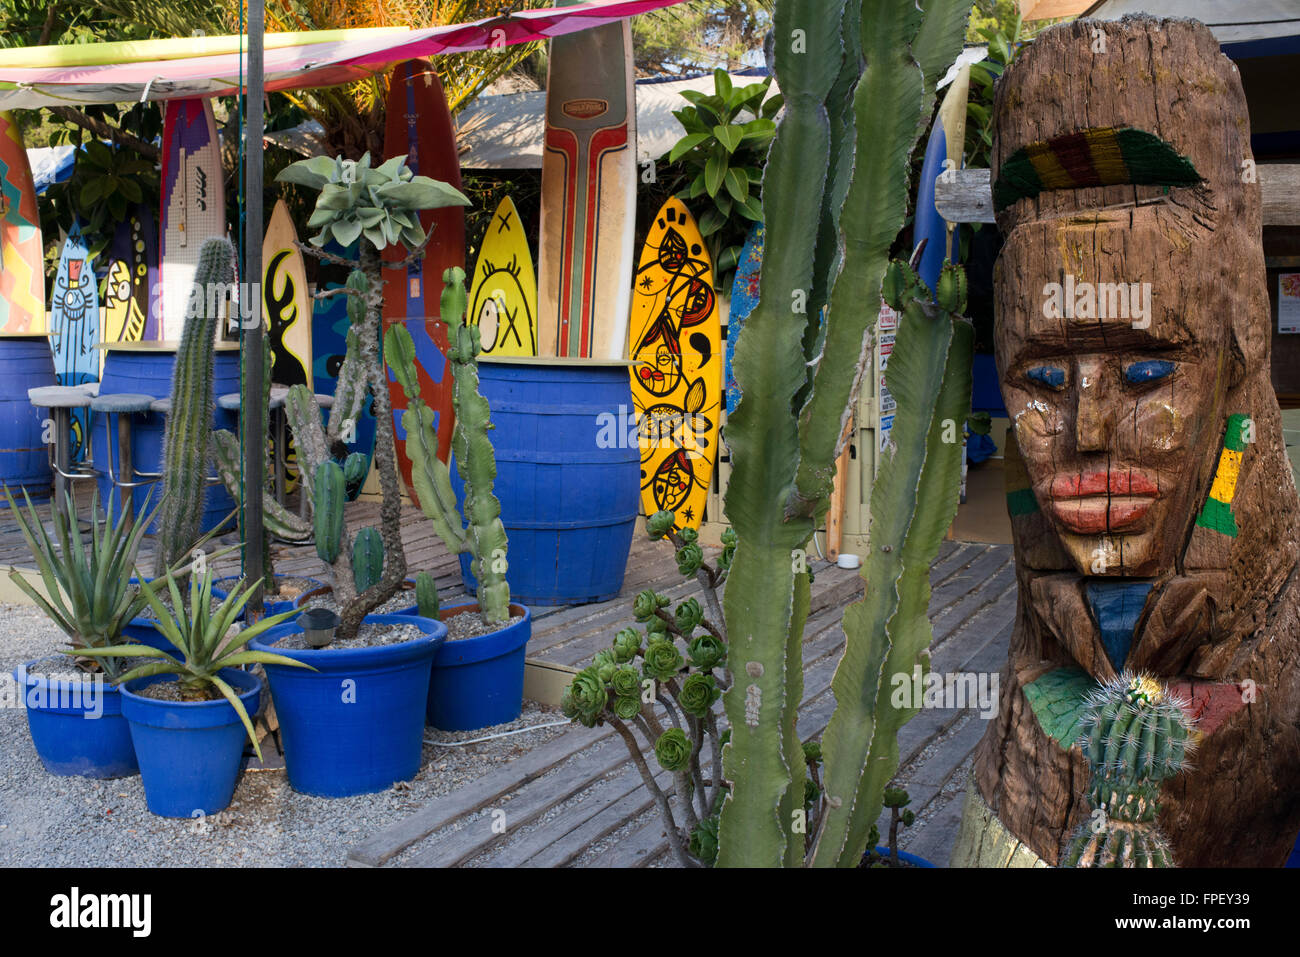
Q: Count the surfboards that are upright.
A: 12